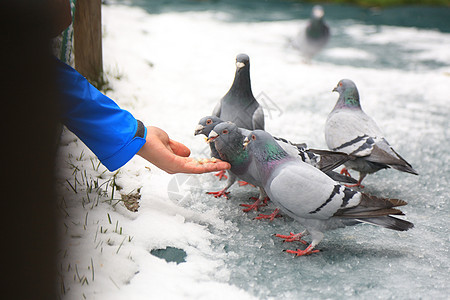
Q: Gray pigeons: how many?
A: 6